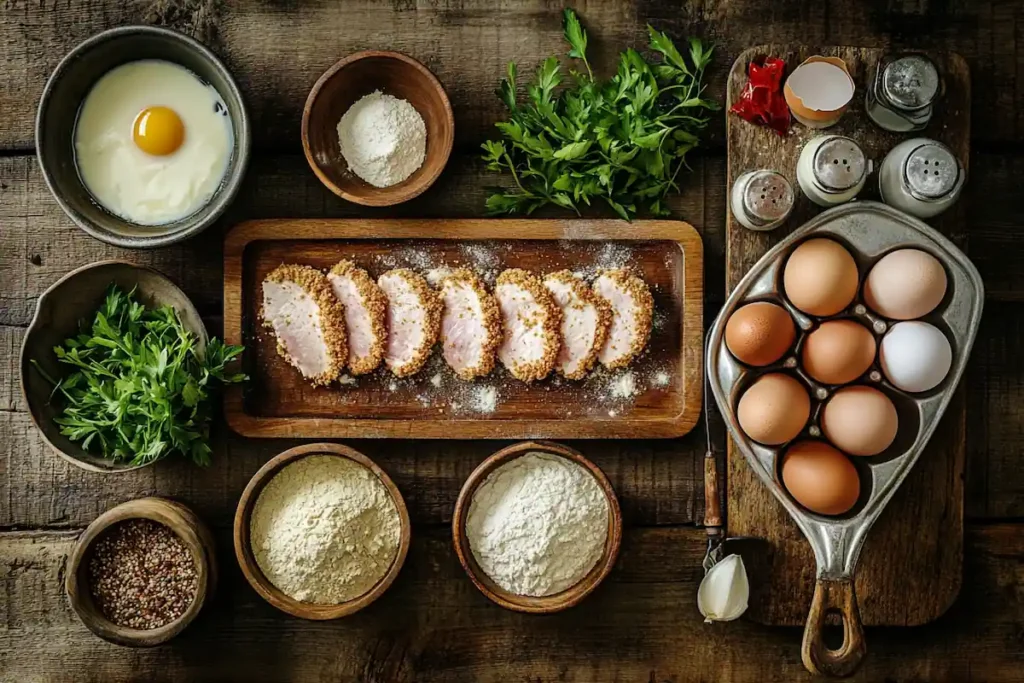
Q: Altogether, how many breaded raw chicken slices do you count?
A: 7